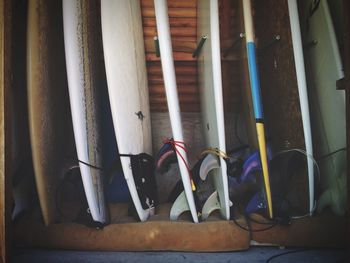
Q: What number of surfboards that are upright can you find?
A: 8